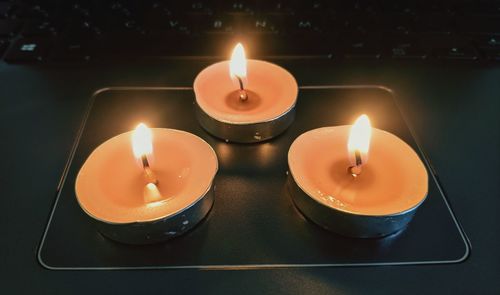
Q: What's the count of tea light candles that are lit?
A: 3